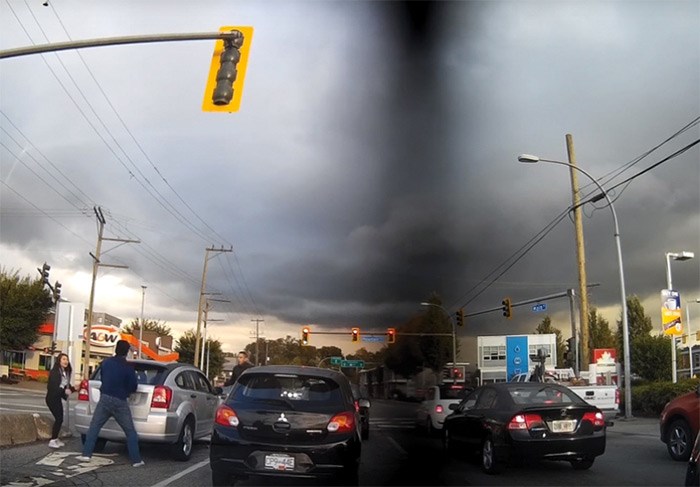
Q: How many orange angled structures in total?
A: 1